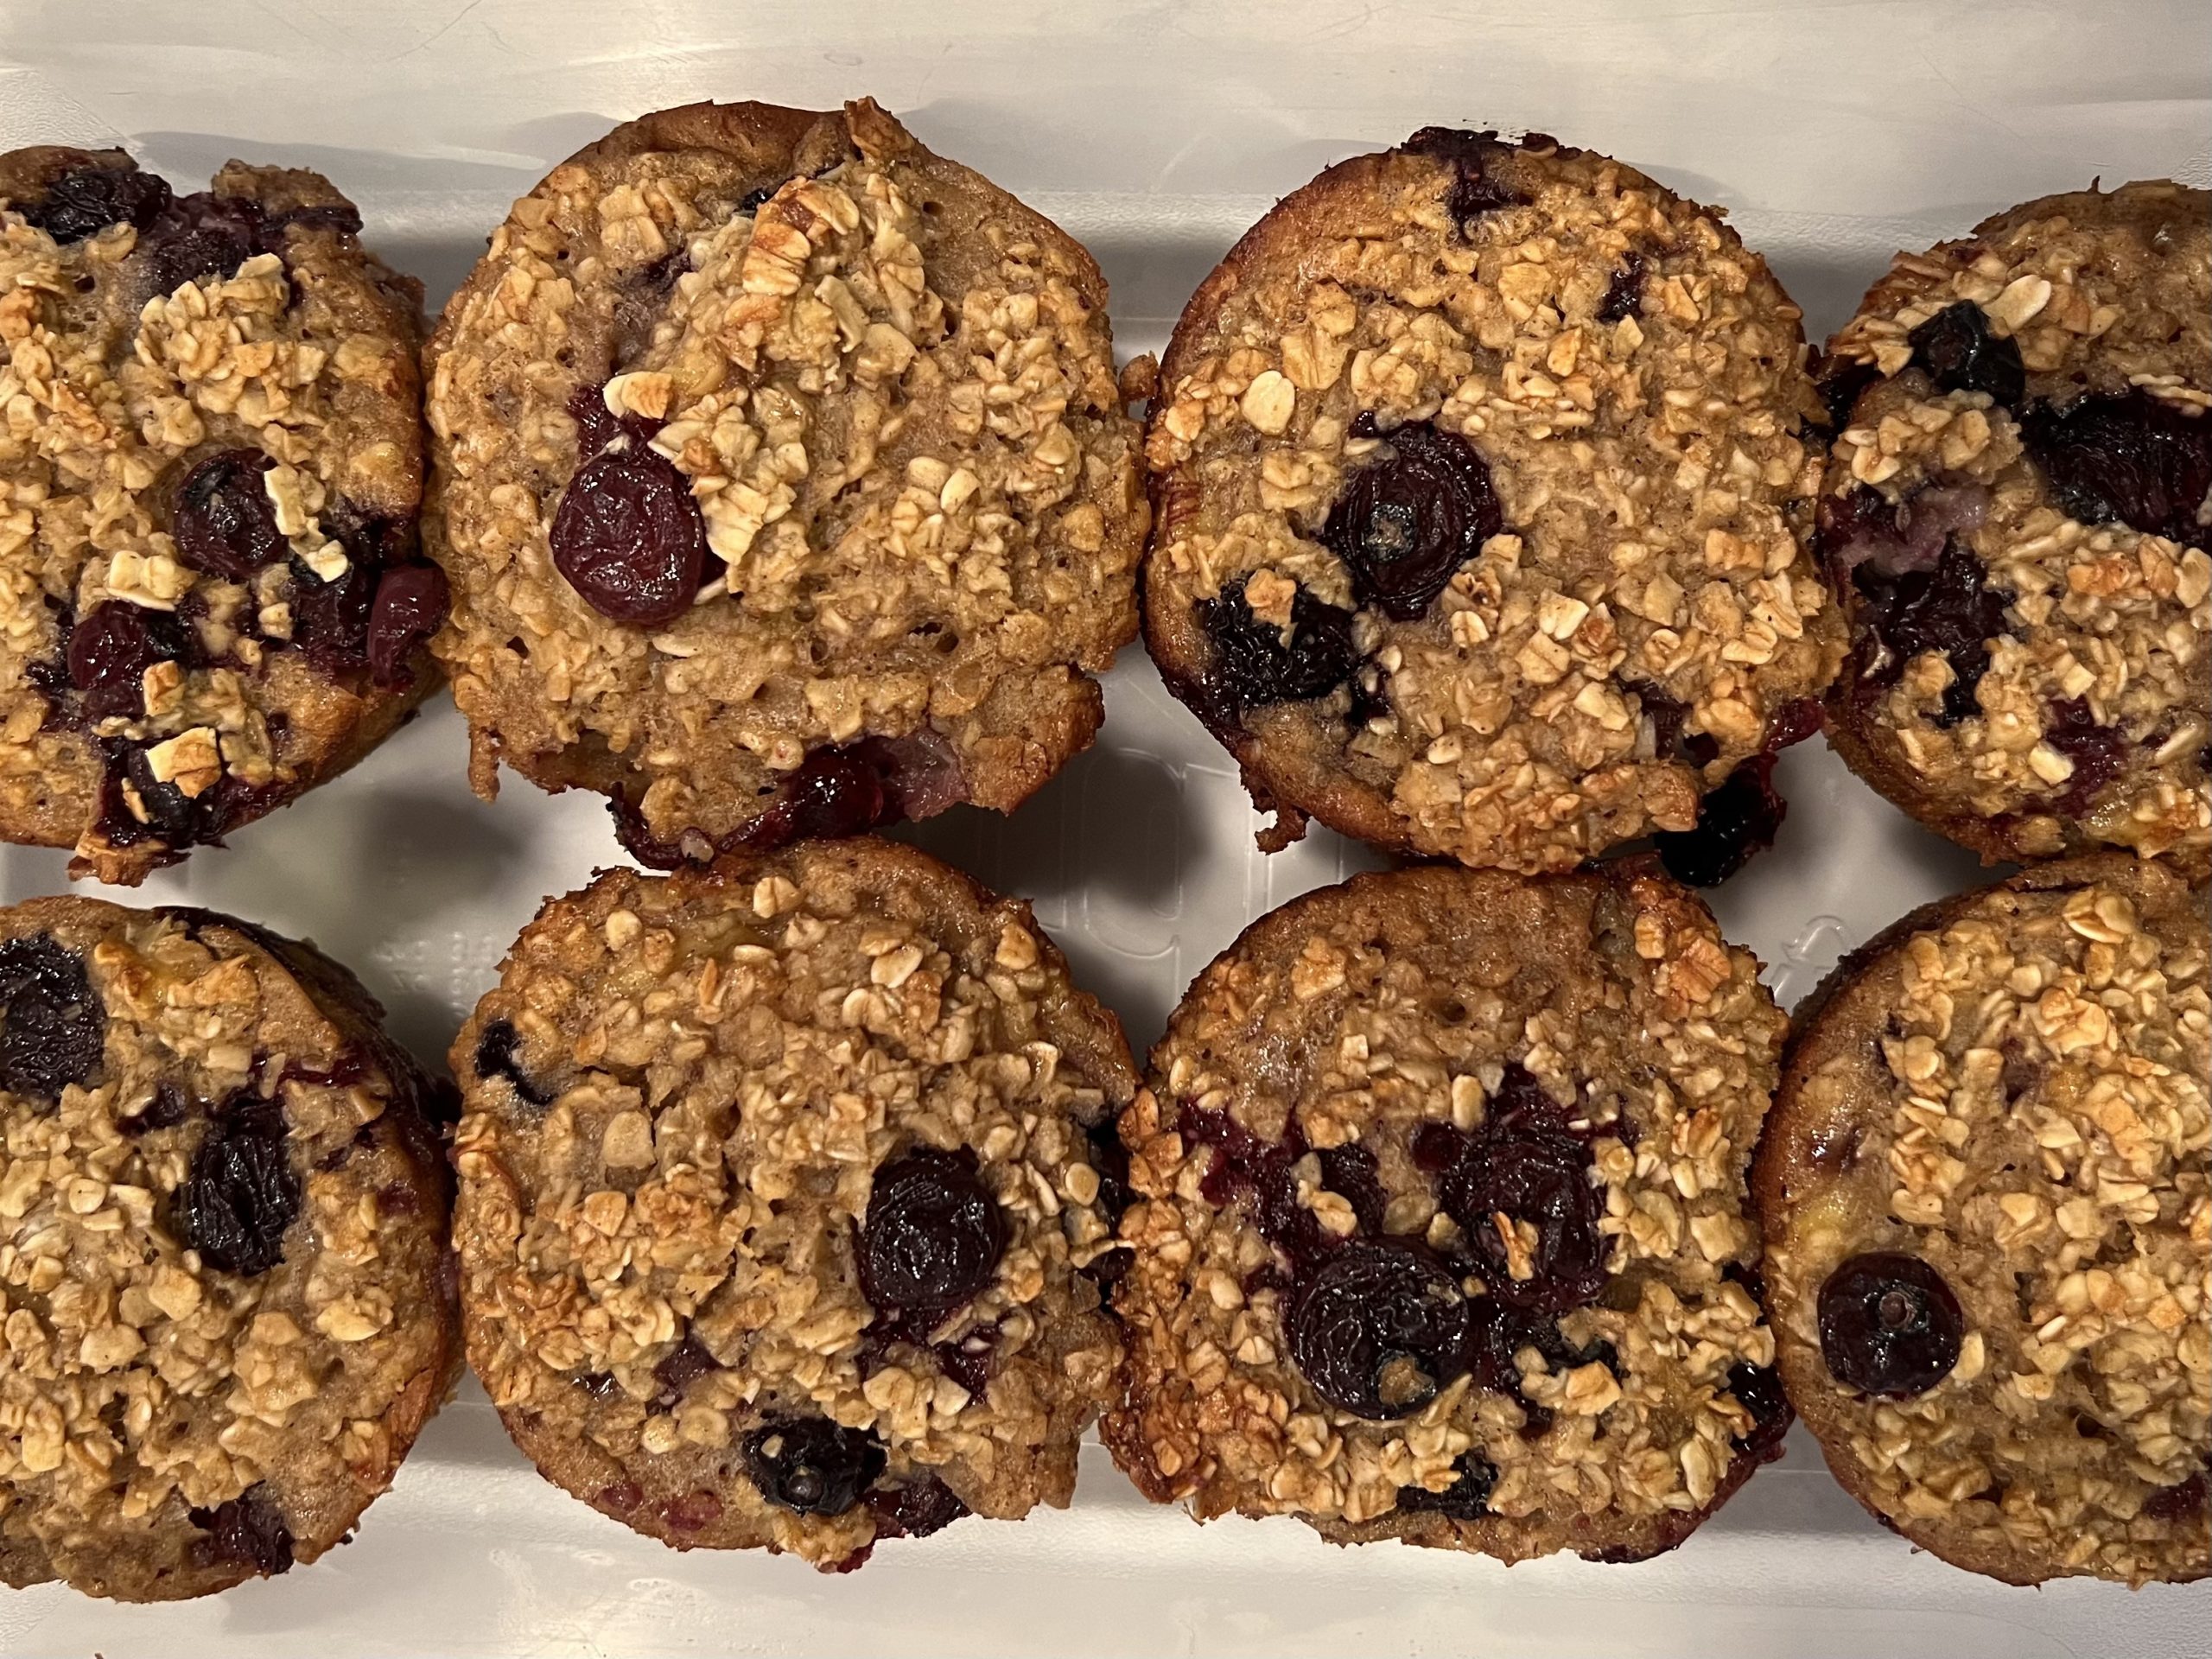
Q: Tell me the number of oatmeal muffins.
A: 8